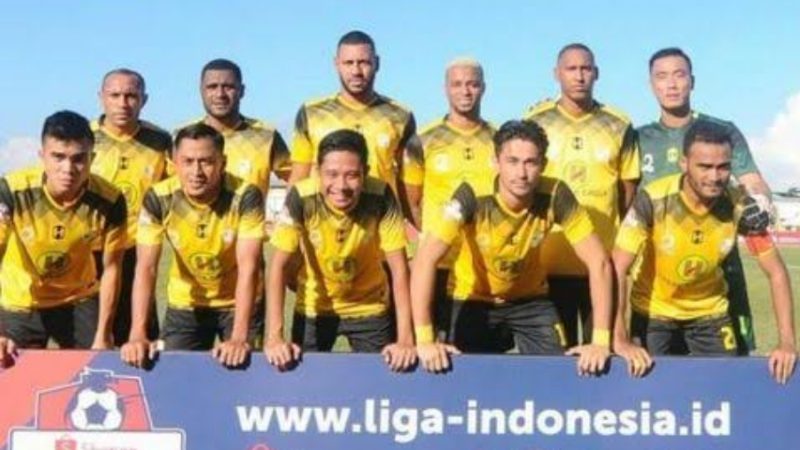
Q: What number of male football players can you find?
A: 11